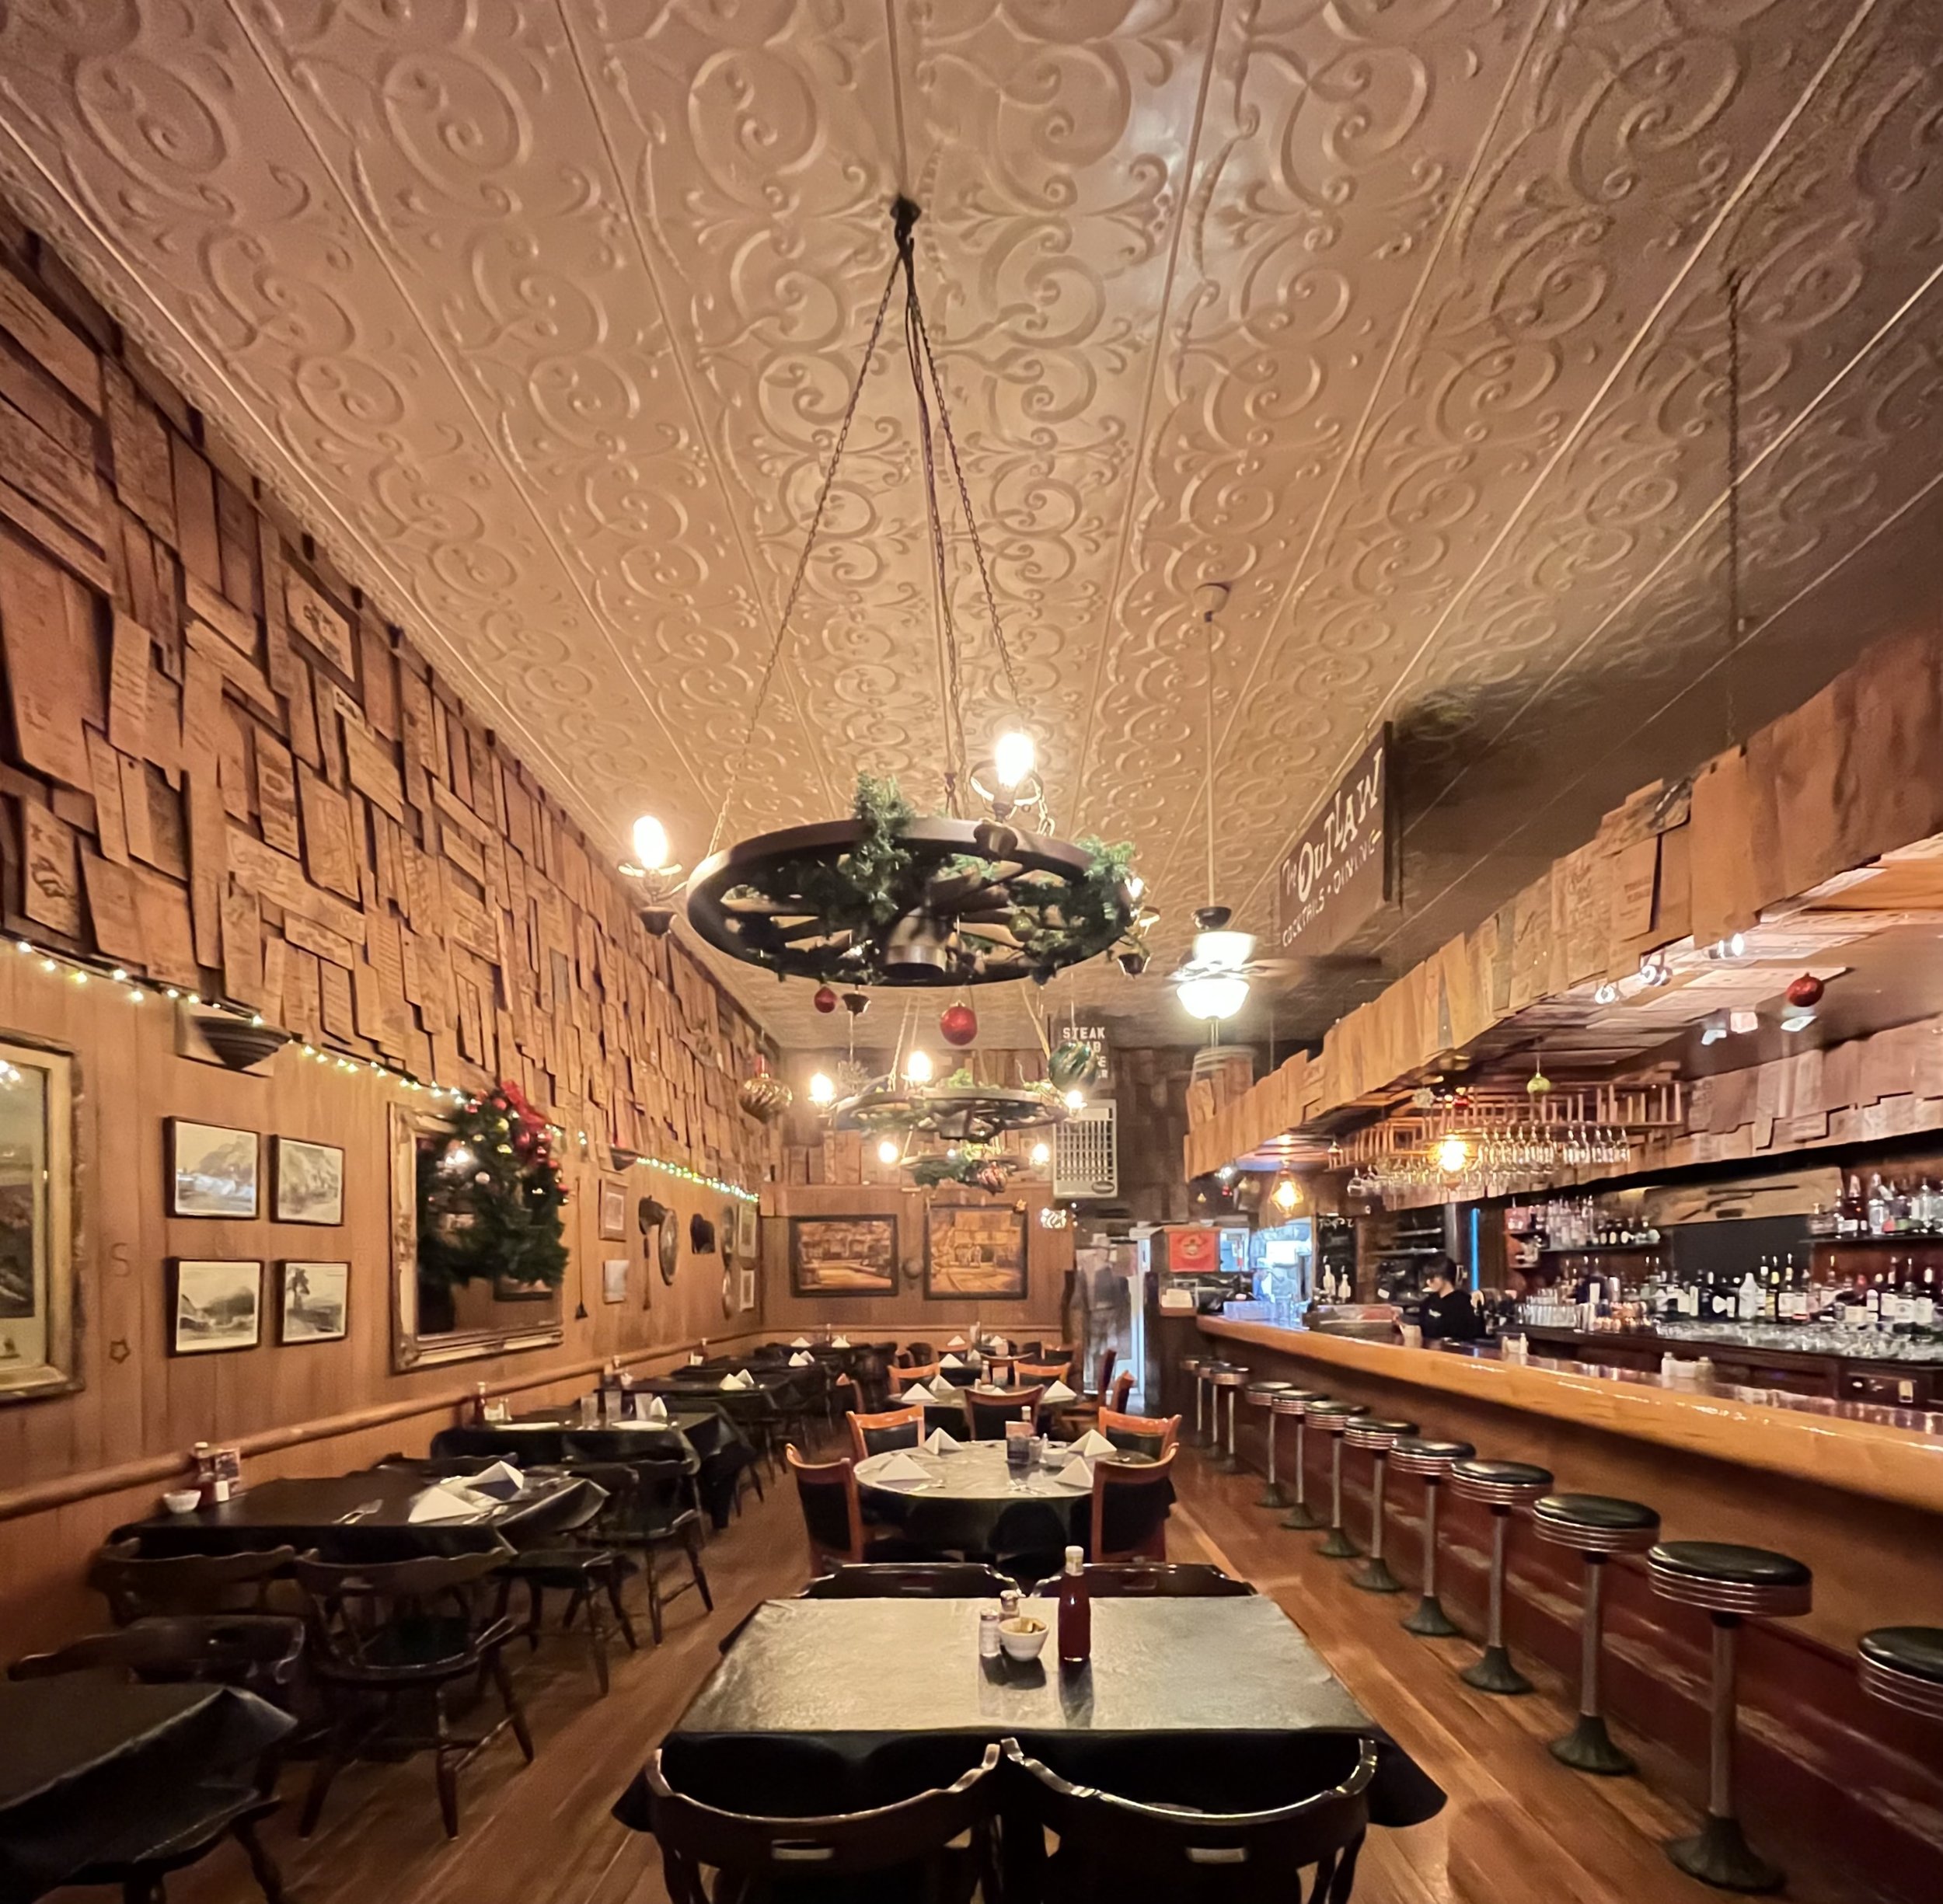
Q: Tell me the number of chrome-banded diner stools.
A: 12